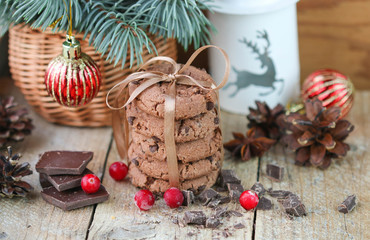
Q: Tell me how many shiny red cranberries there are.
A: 5